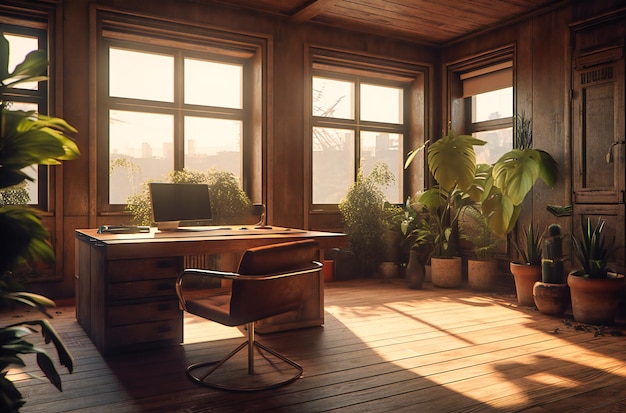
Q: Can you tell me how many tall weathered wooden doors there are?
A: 1